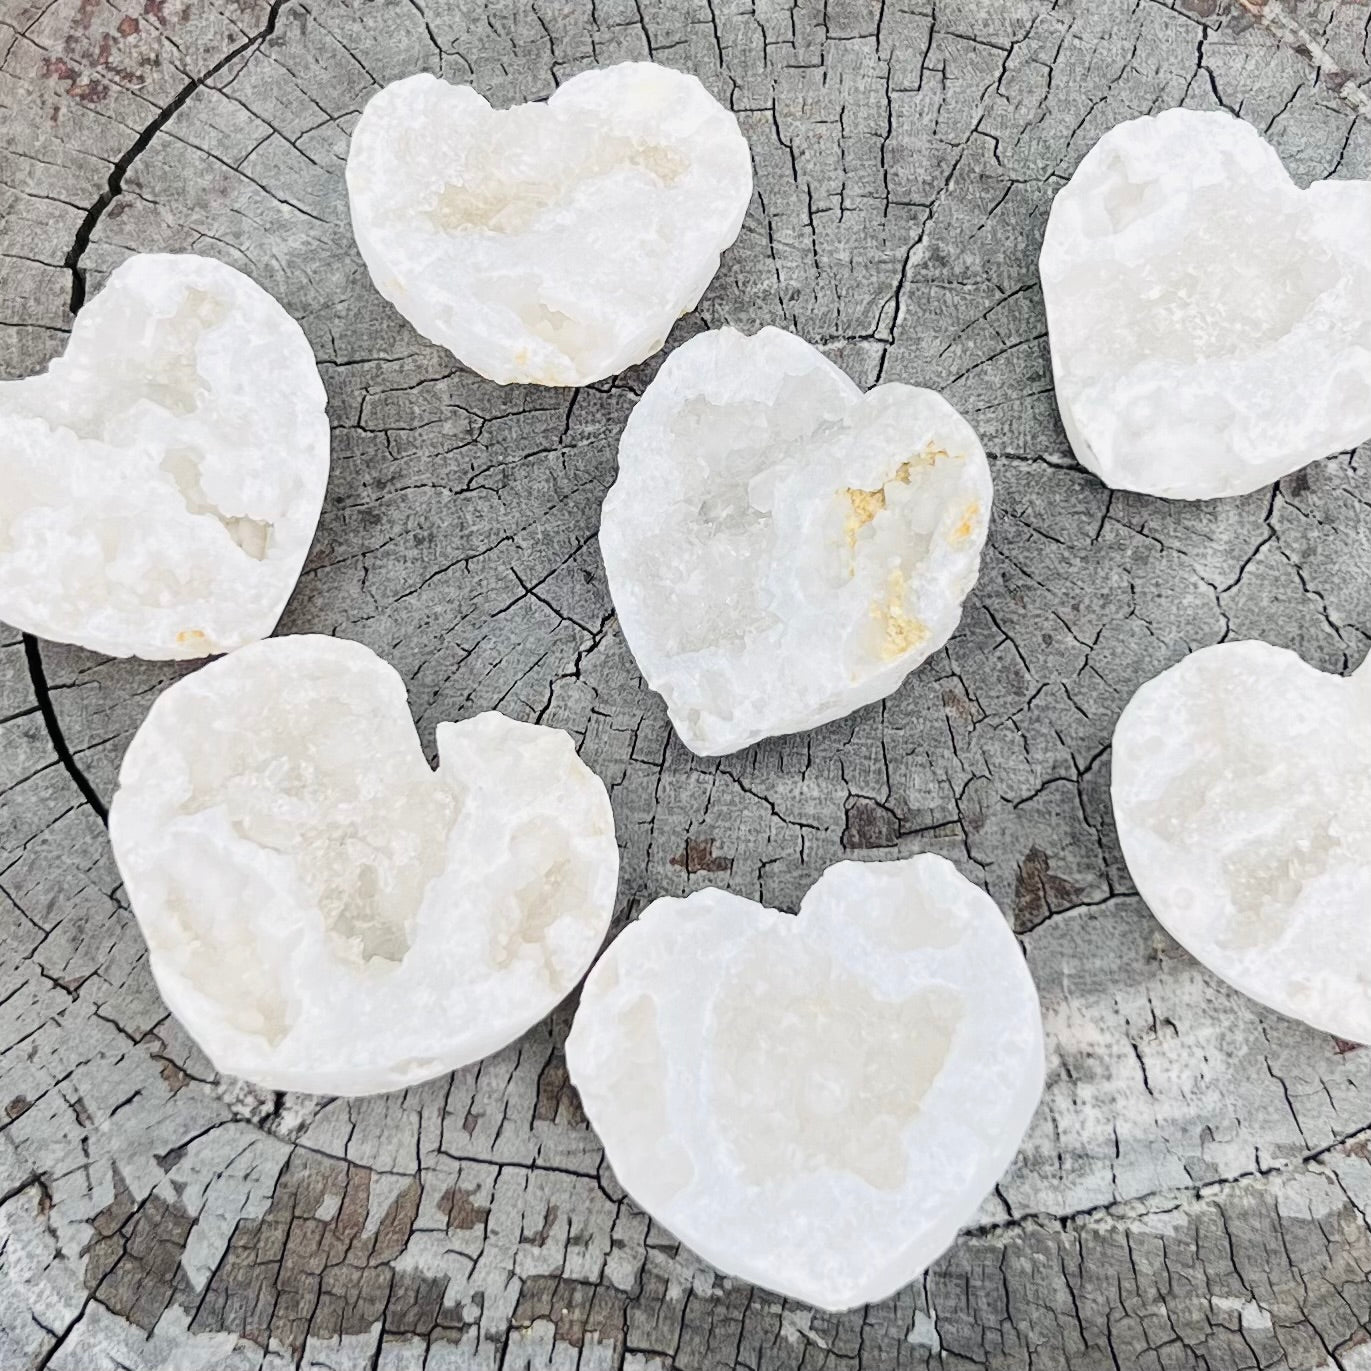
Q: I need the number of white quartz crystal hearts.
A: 7